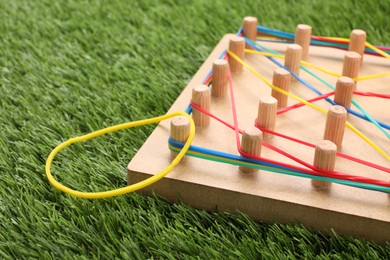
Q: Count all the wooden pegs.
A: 15